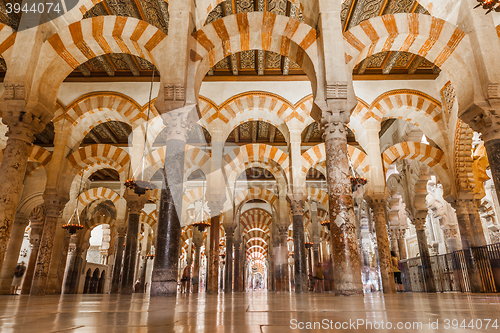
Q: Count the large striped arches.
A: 3